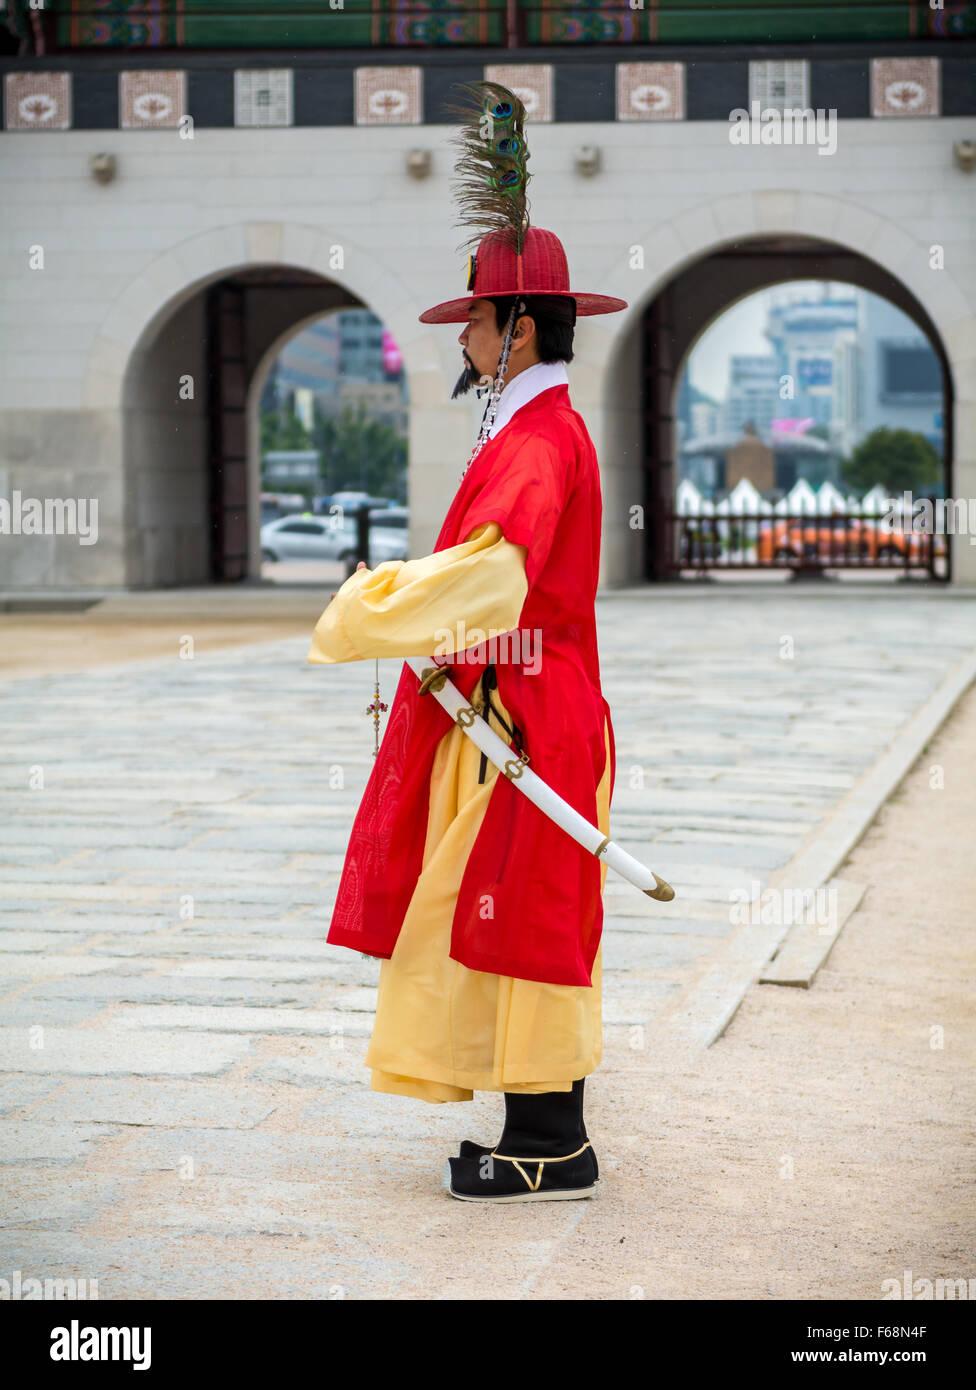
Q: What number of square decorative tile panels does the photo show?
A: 8